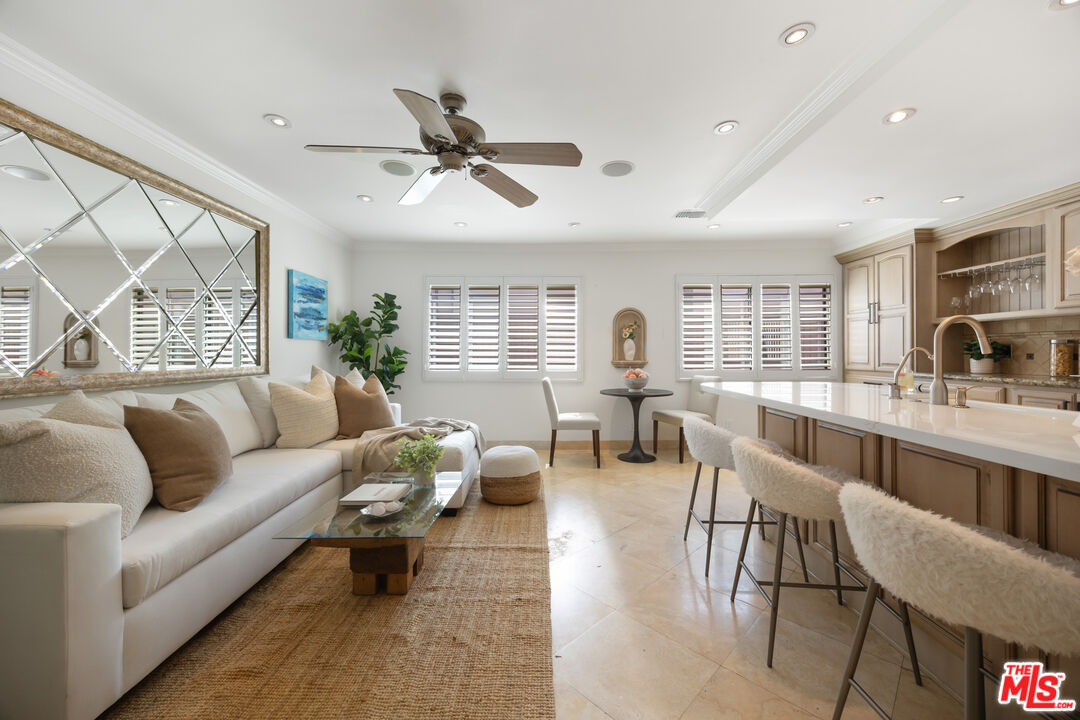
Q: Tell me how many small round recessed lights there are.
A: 12